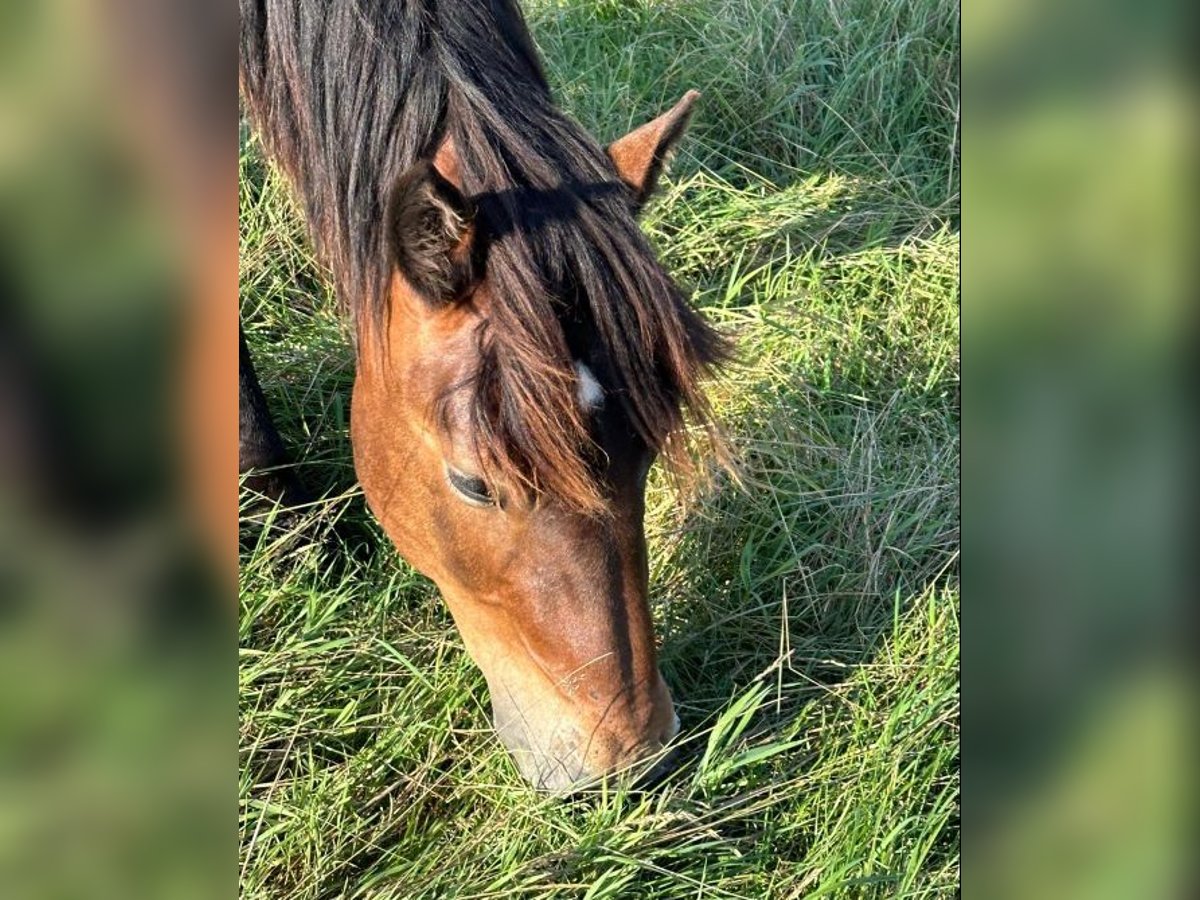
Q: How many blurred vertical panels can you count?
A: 2